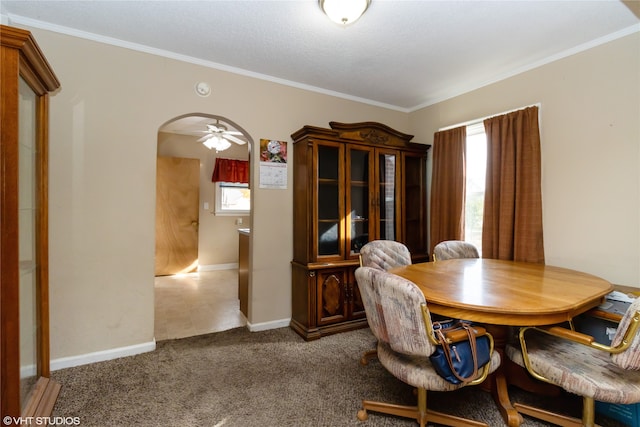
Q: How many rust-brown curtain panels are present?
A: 2